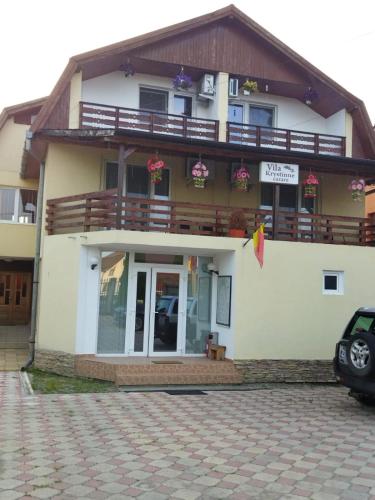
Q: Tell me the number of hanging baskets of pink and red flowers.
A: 5